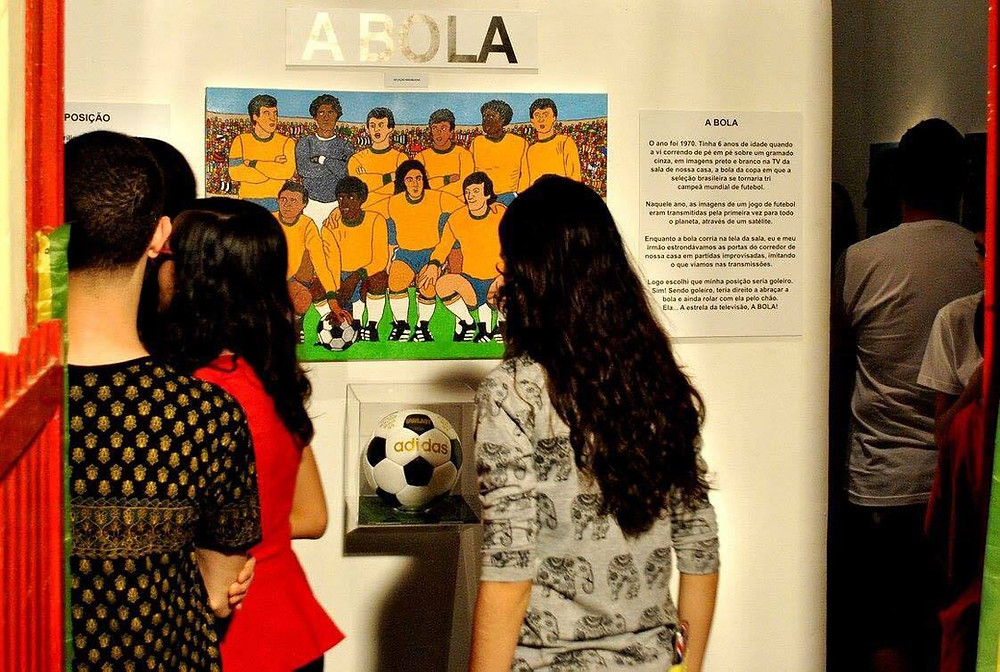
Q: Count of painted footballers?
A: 10